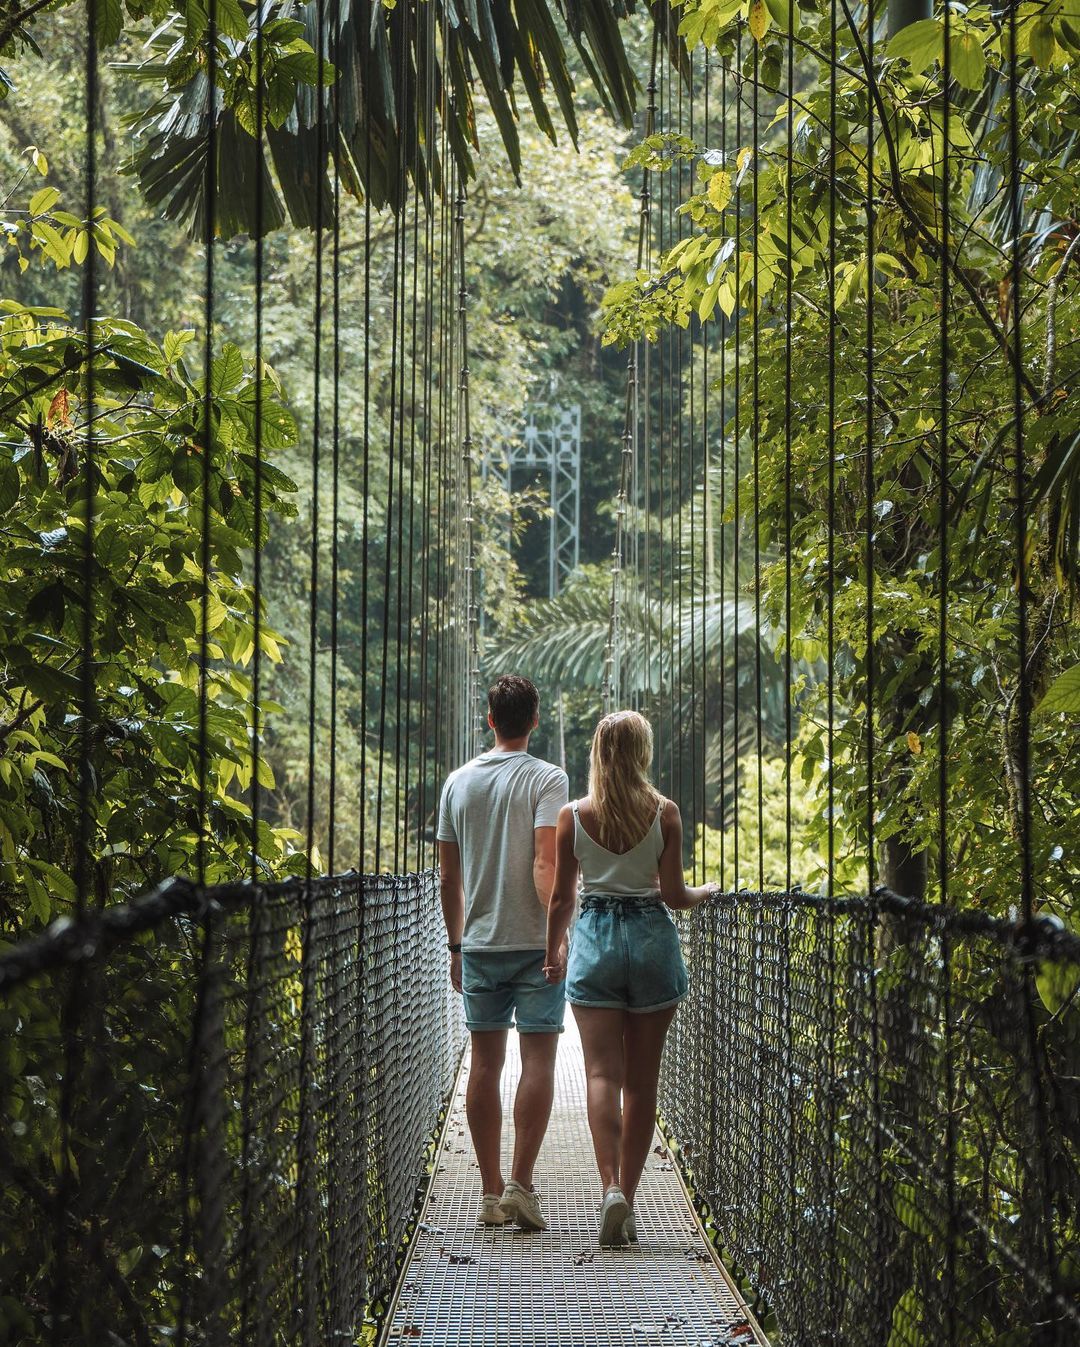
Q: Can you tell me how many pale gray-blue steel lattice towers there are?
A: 1